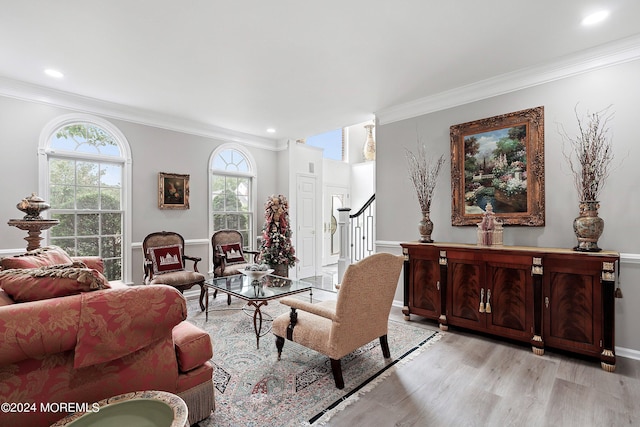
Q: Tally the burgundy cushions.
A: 2